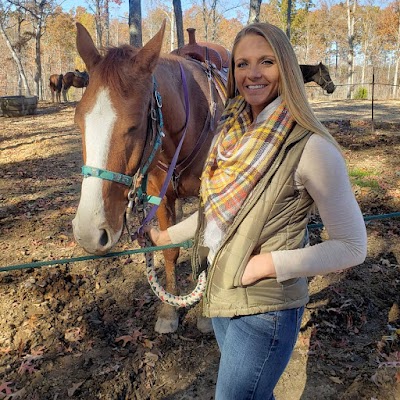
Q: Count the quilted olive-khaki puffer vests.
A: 1